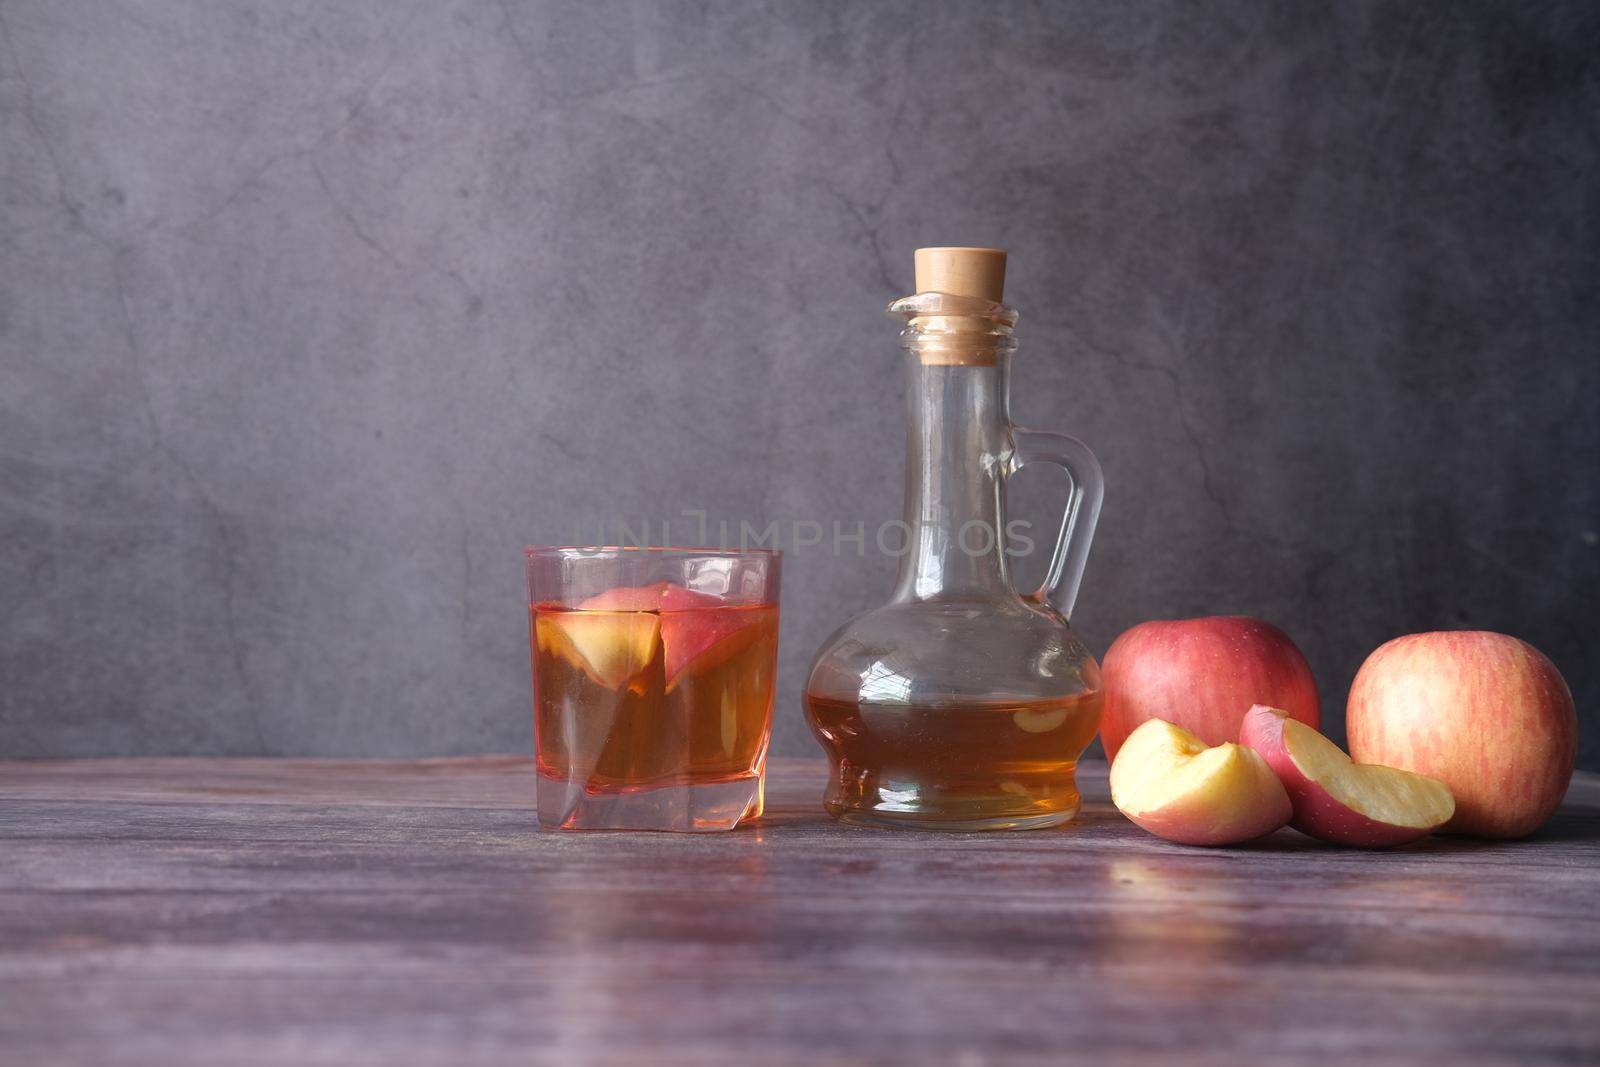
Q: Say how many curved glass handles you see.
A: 1